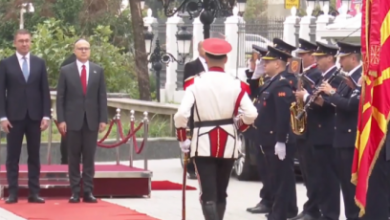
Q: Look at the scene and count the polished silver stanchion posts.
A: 4